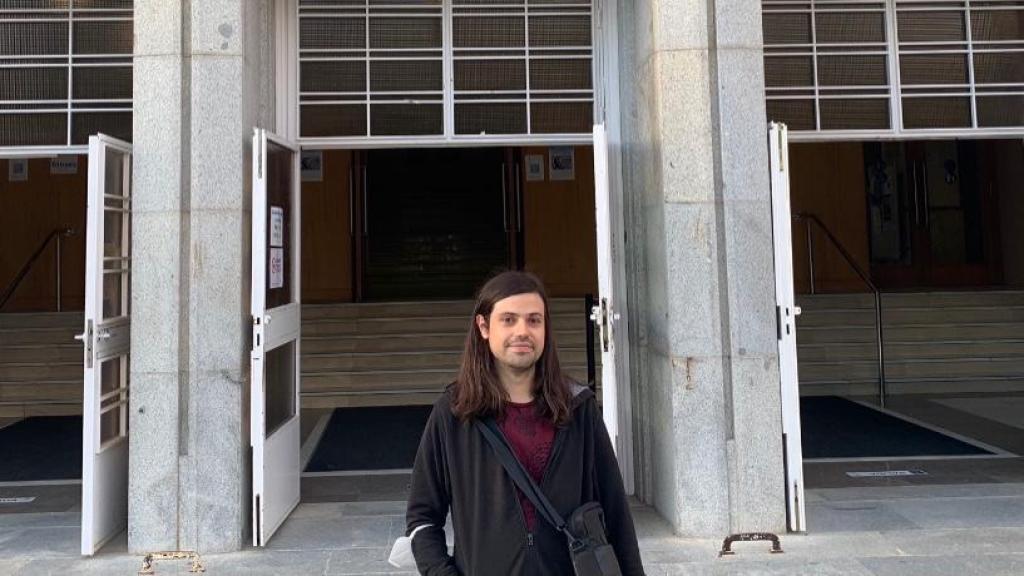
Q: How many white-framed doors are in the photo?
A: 4